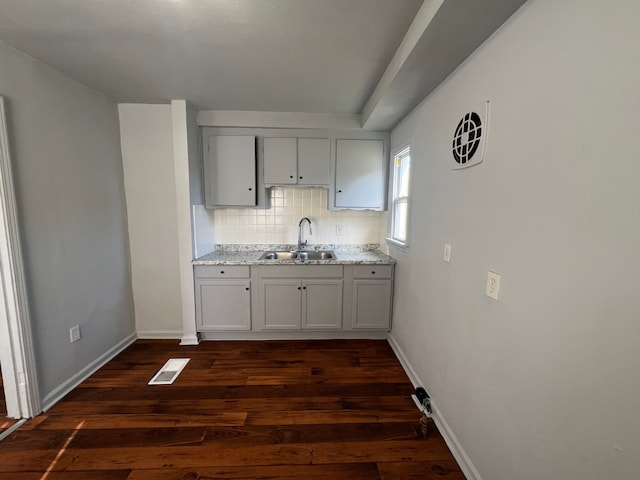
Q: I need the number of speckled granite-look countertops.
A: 1